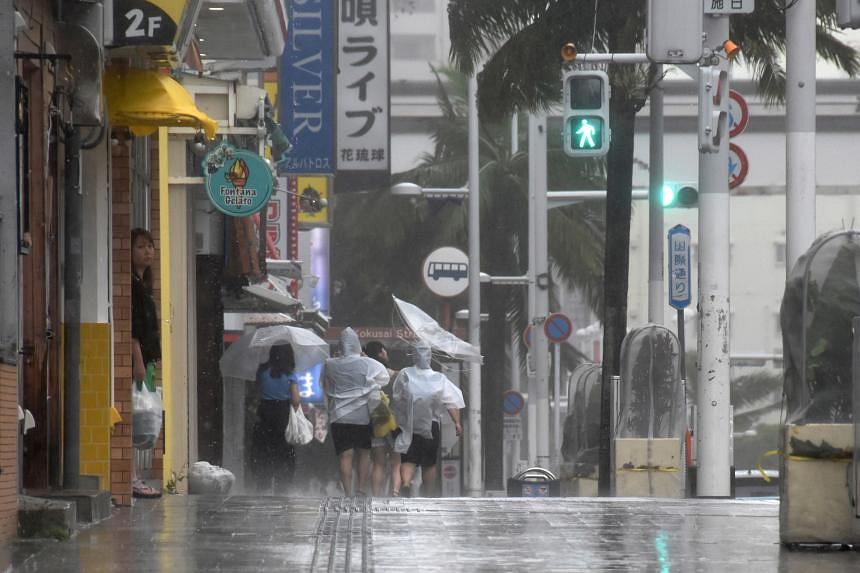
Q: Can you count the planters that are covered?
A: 3